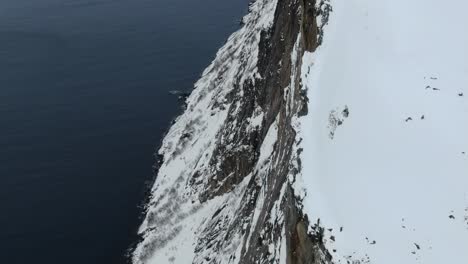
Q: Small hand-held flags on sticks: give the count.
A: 0